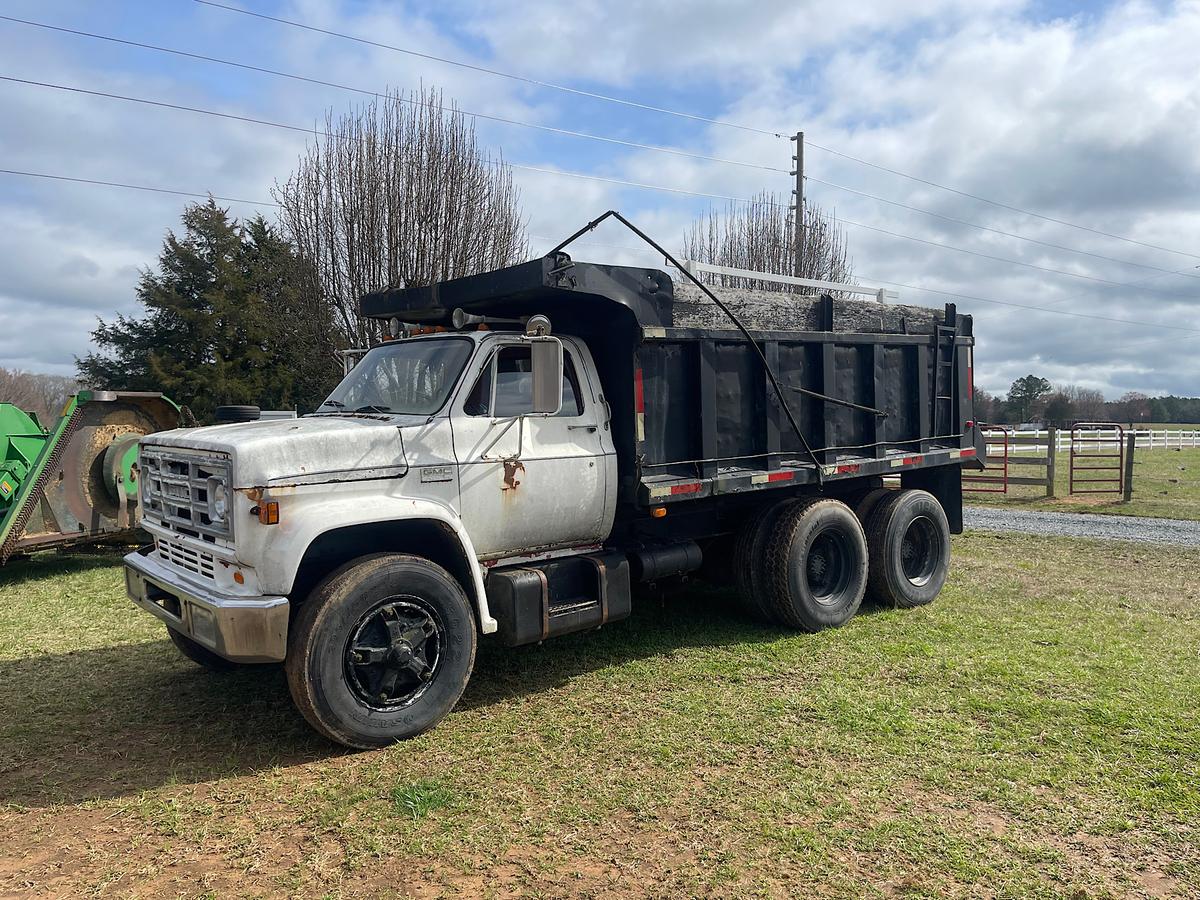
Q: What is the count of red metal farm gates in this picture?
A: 2